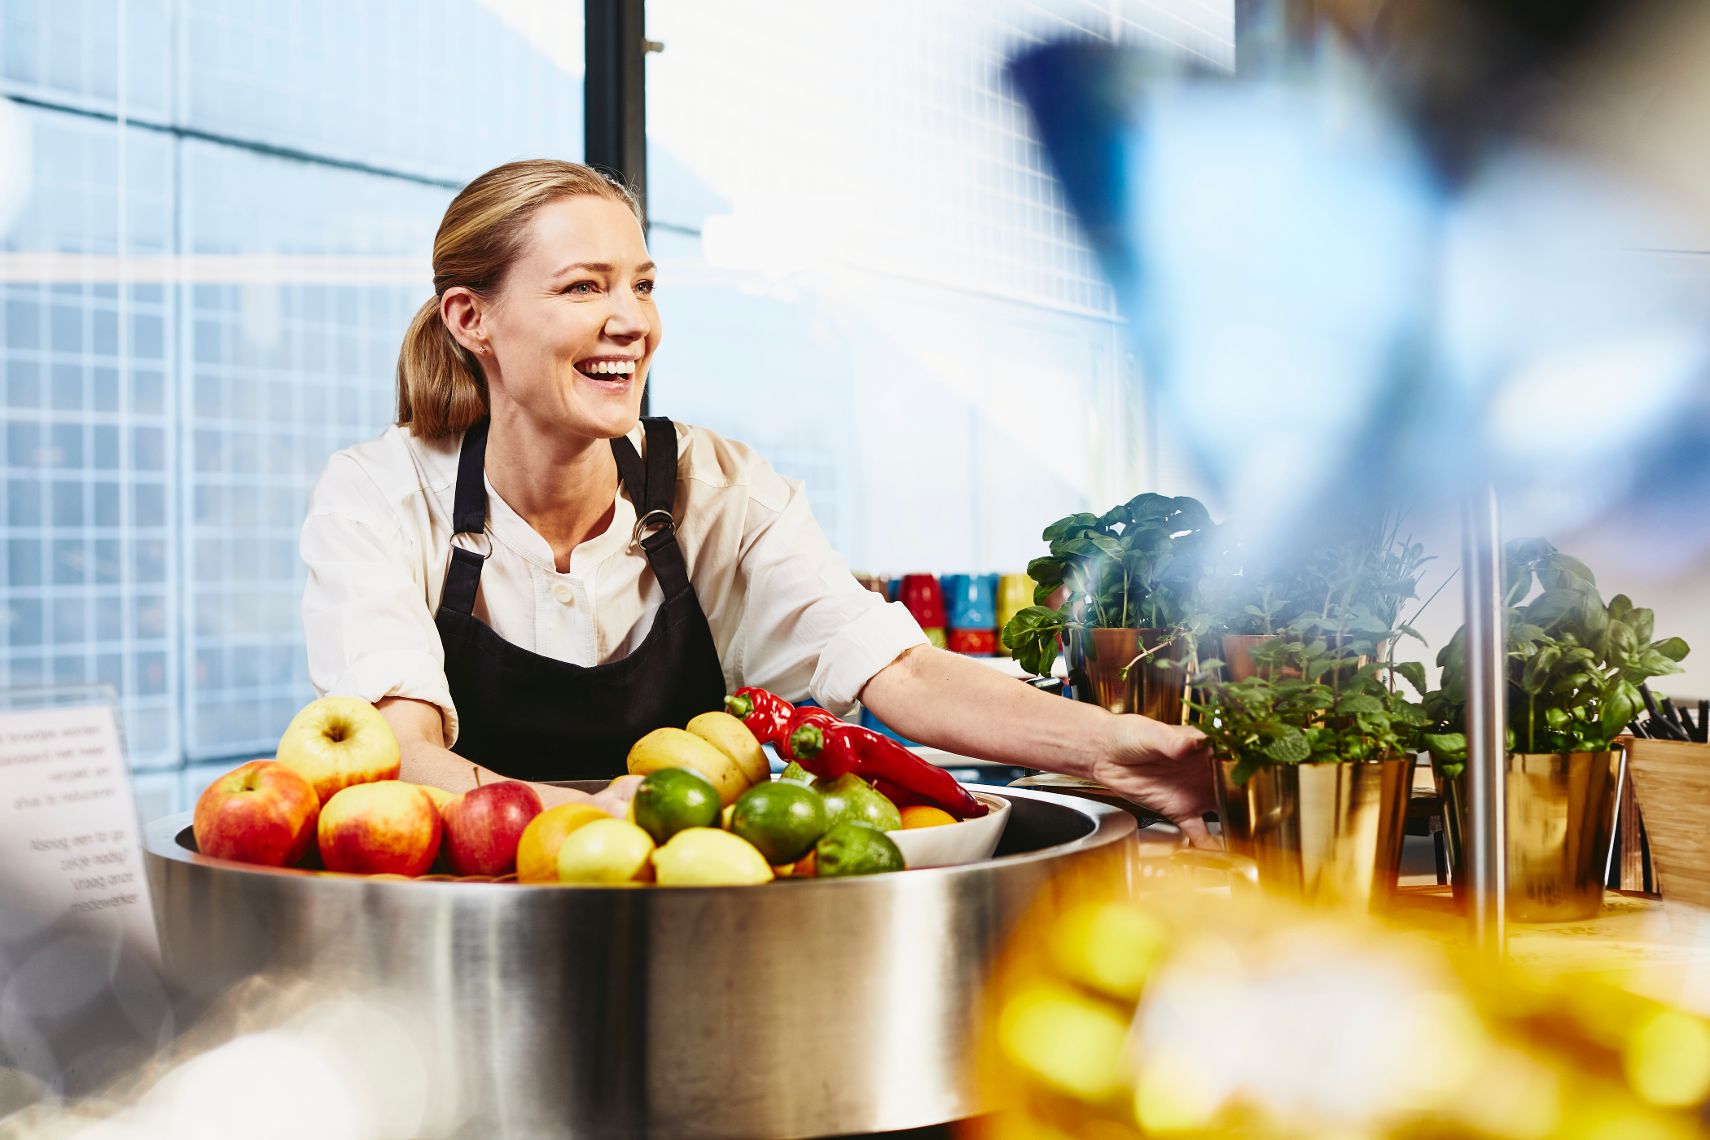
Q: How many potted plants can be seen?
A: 4